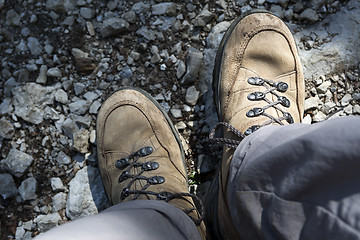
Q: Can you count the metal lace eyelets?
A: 14